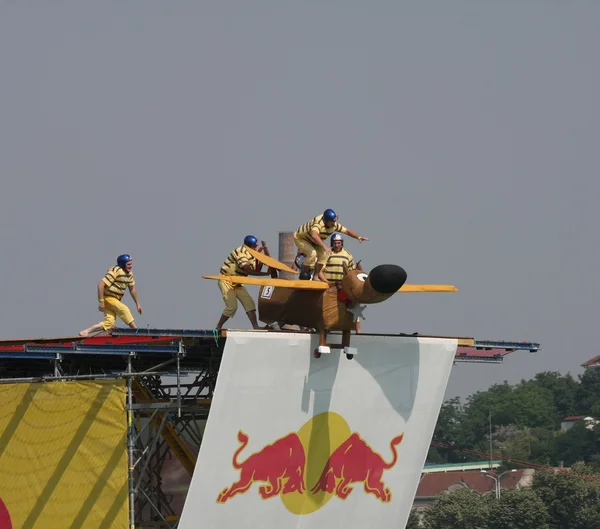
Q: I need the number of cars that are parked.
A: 0